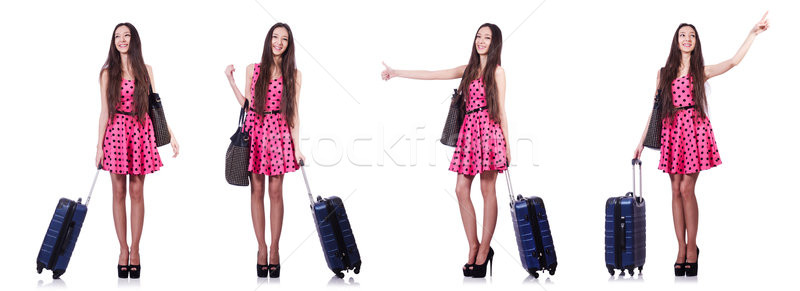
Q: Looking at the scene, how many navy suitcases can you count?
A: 4